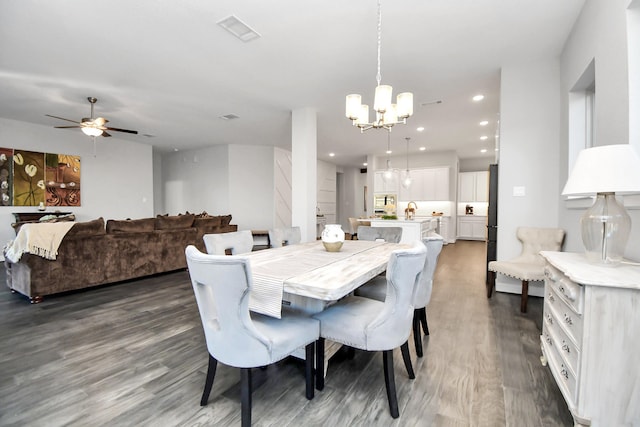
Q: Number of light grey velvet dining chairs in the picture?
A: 6